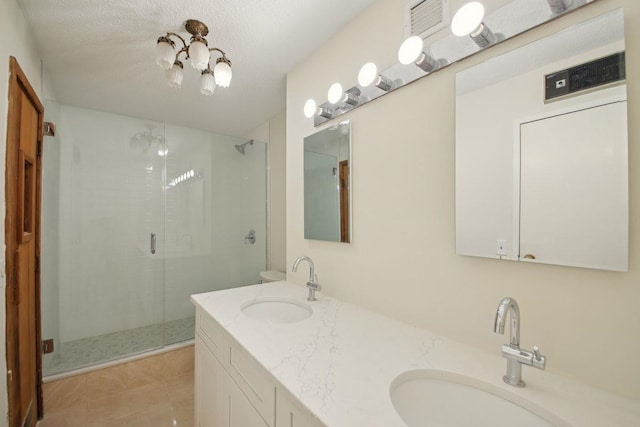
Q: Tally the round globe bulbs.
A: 5